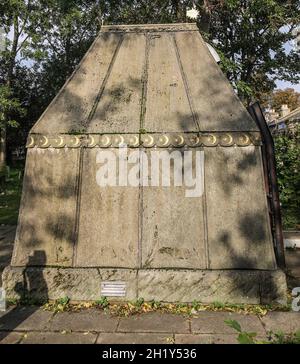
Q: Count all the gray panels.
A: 8